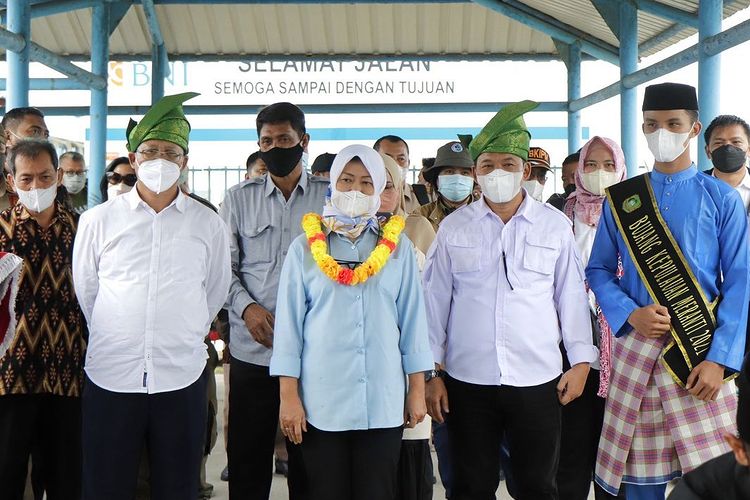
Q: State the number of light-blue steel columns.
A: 6